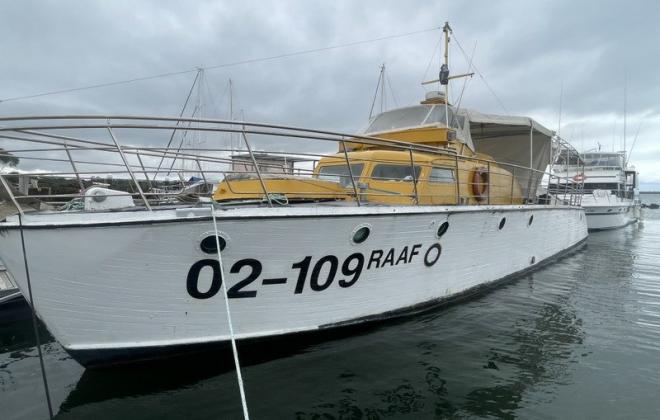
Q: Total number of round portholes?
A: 5